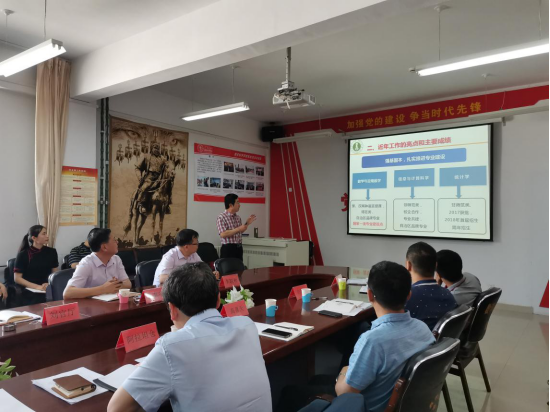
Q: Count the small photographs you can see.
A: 10